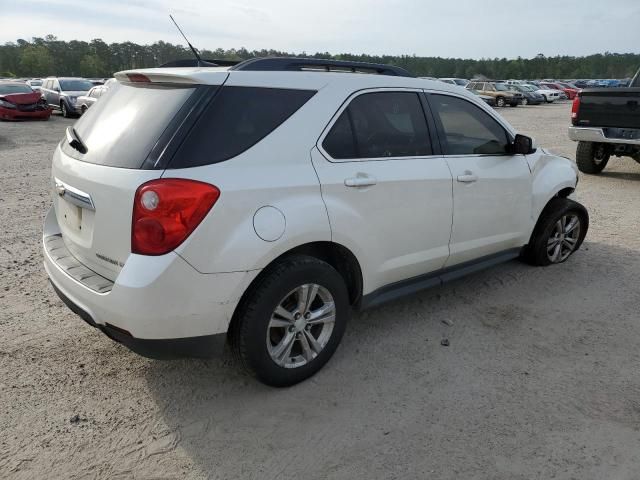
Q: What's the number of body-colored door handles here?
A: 2